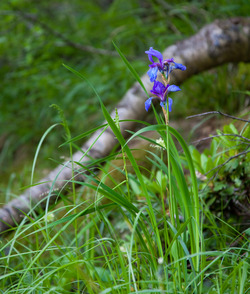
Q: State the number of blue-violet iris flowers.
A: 2